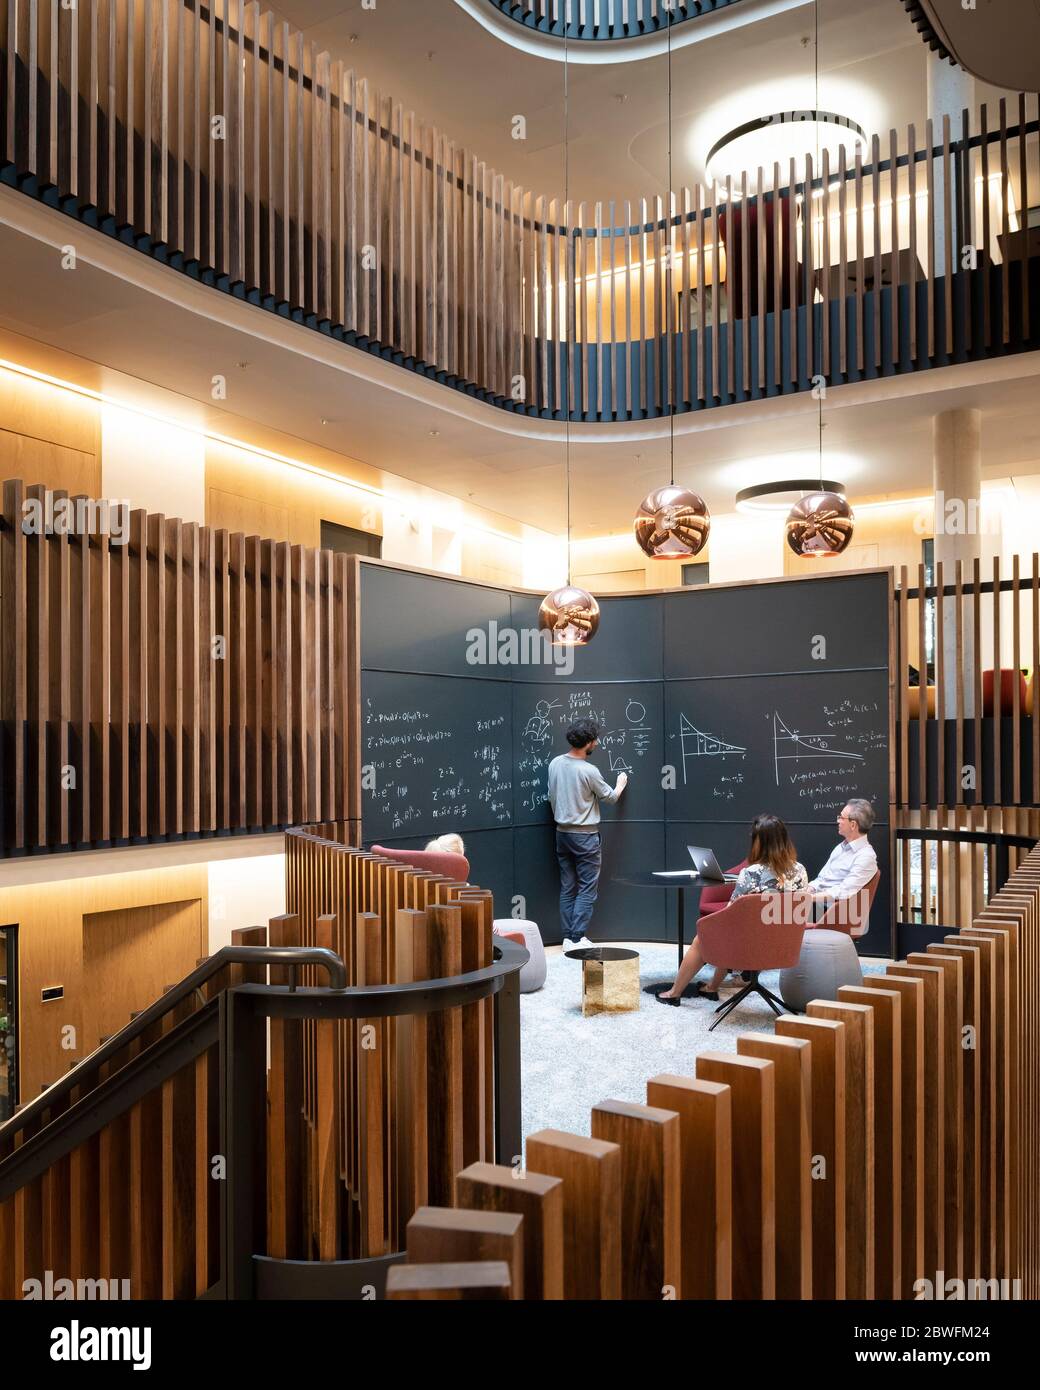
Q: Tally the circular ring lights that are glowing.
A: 2